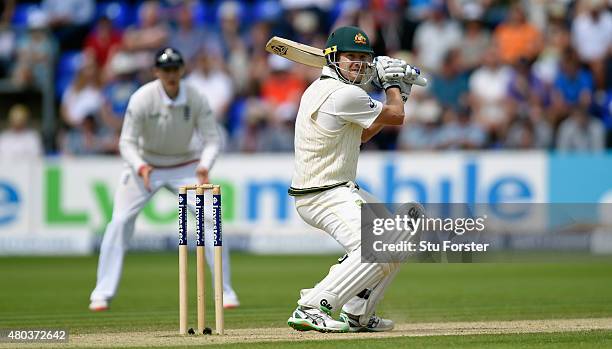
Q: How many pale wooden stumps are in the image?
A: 3